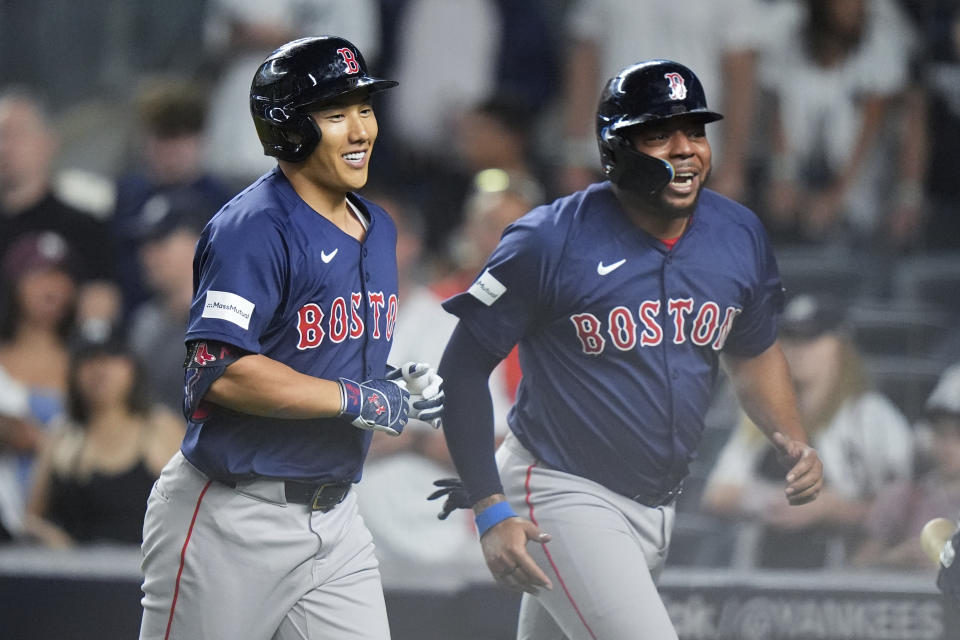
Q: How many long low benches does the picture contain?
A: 0